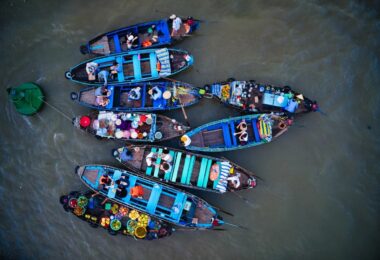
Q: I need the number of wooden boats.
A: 9